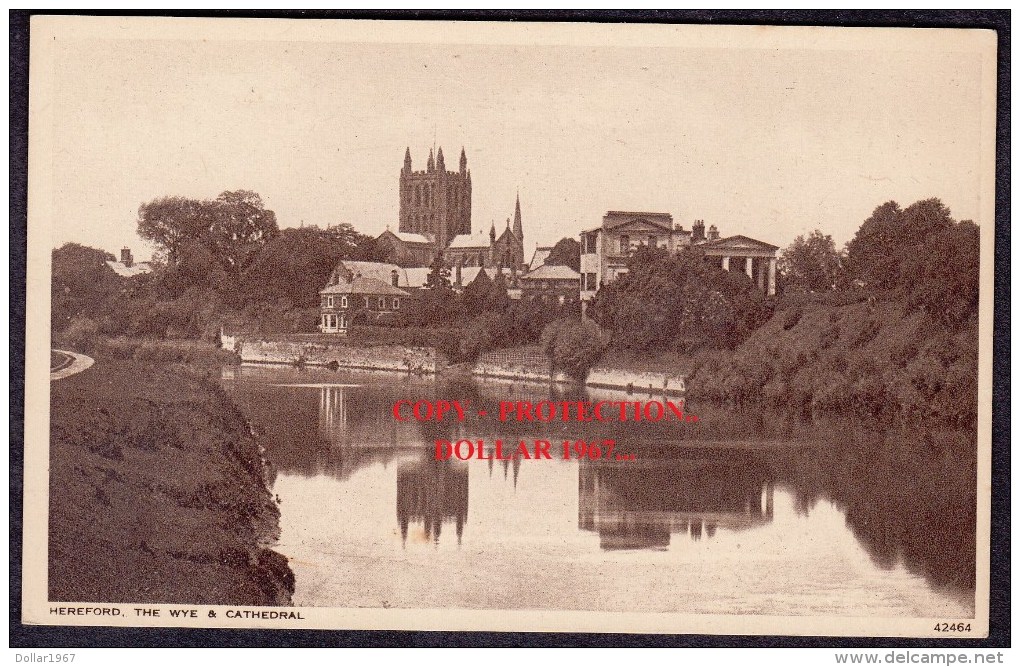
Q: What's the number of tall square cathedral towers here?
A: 1